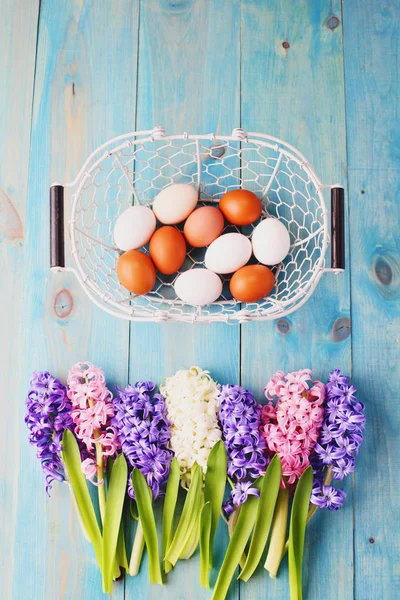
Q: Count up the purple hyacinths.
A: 4